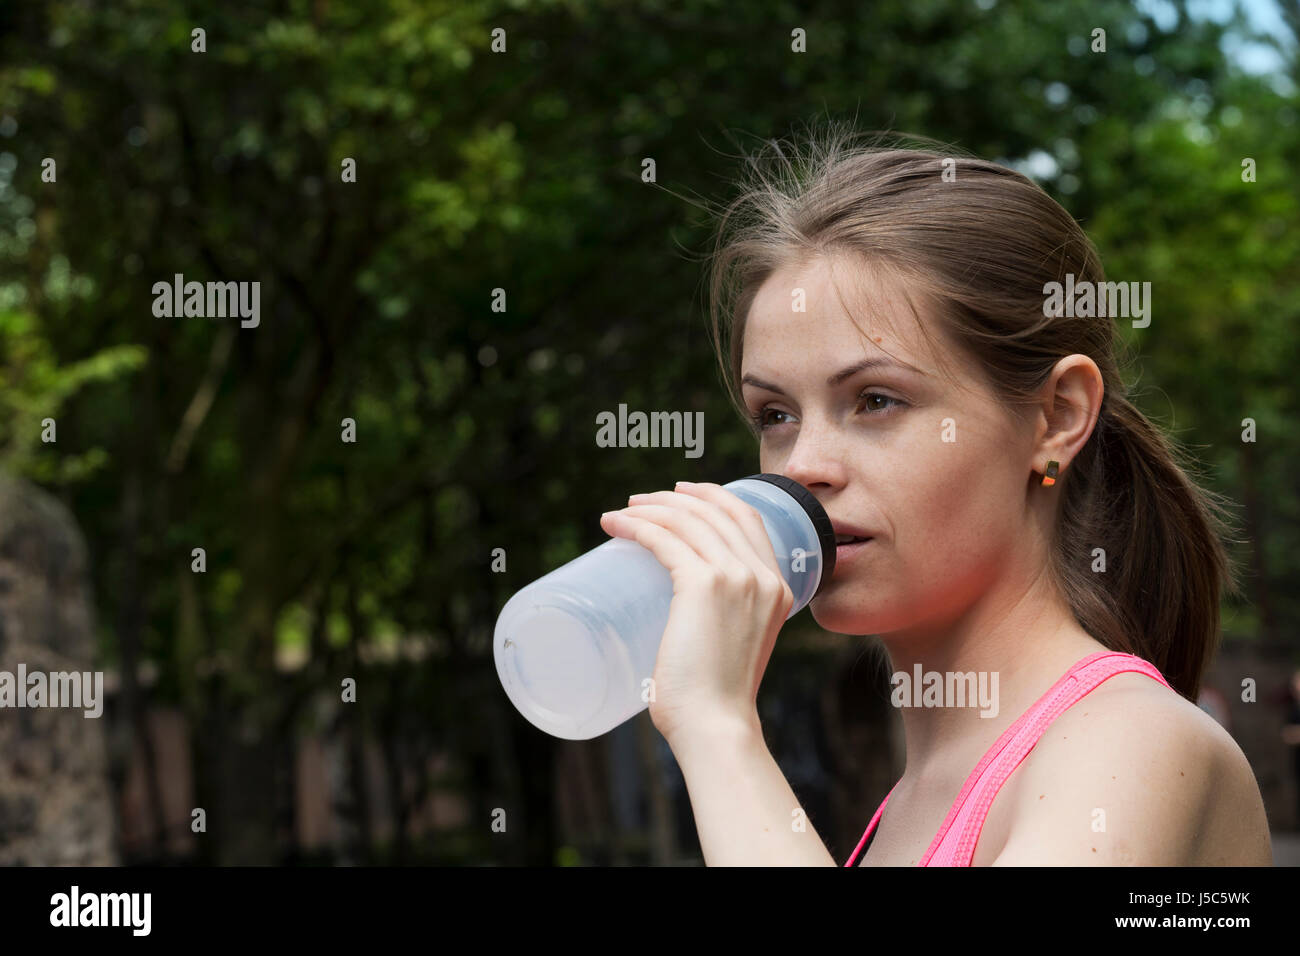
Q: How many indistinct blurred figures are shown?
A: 2